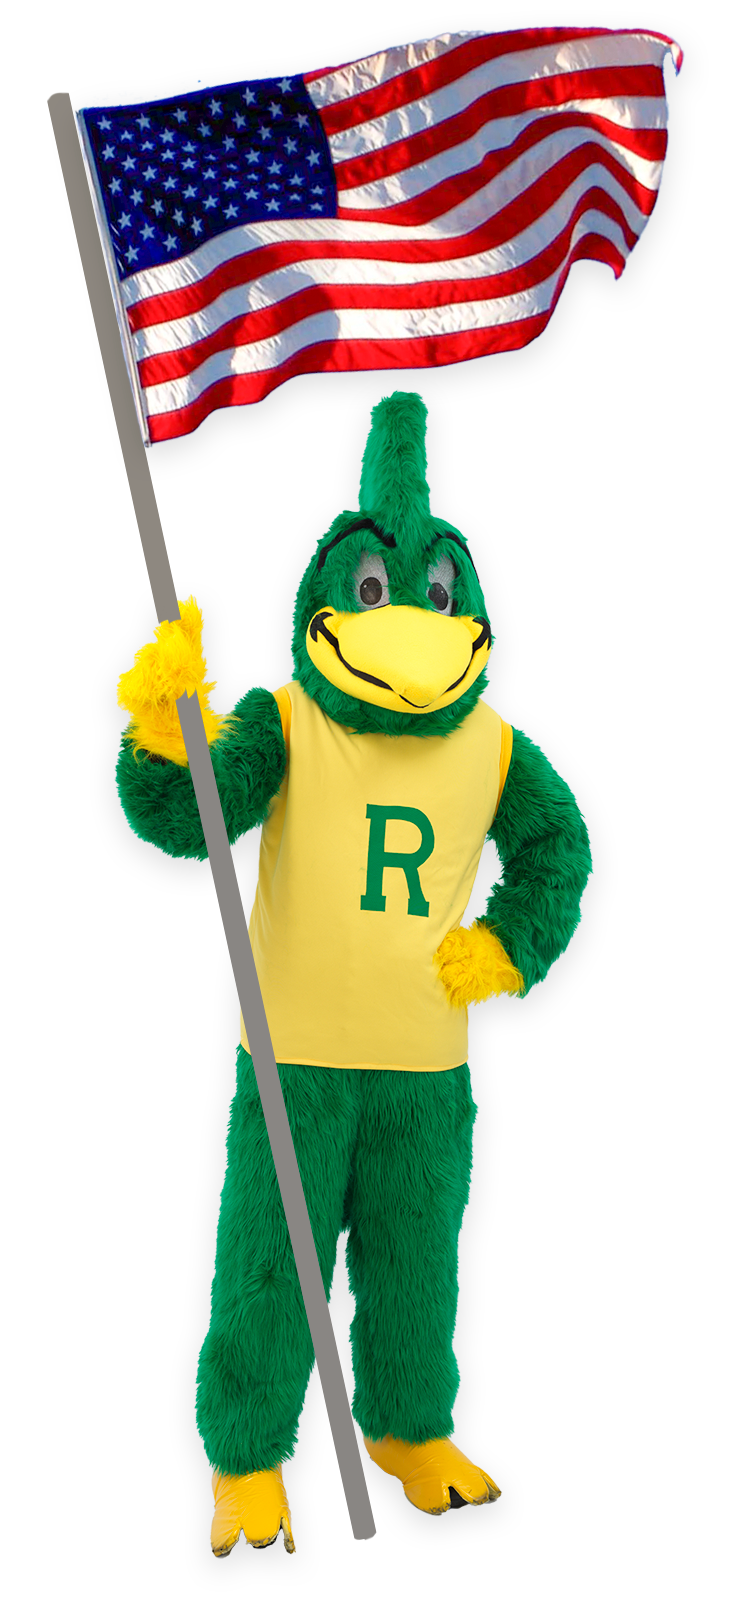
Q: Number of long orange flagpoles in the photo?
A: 0